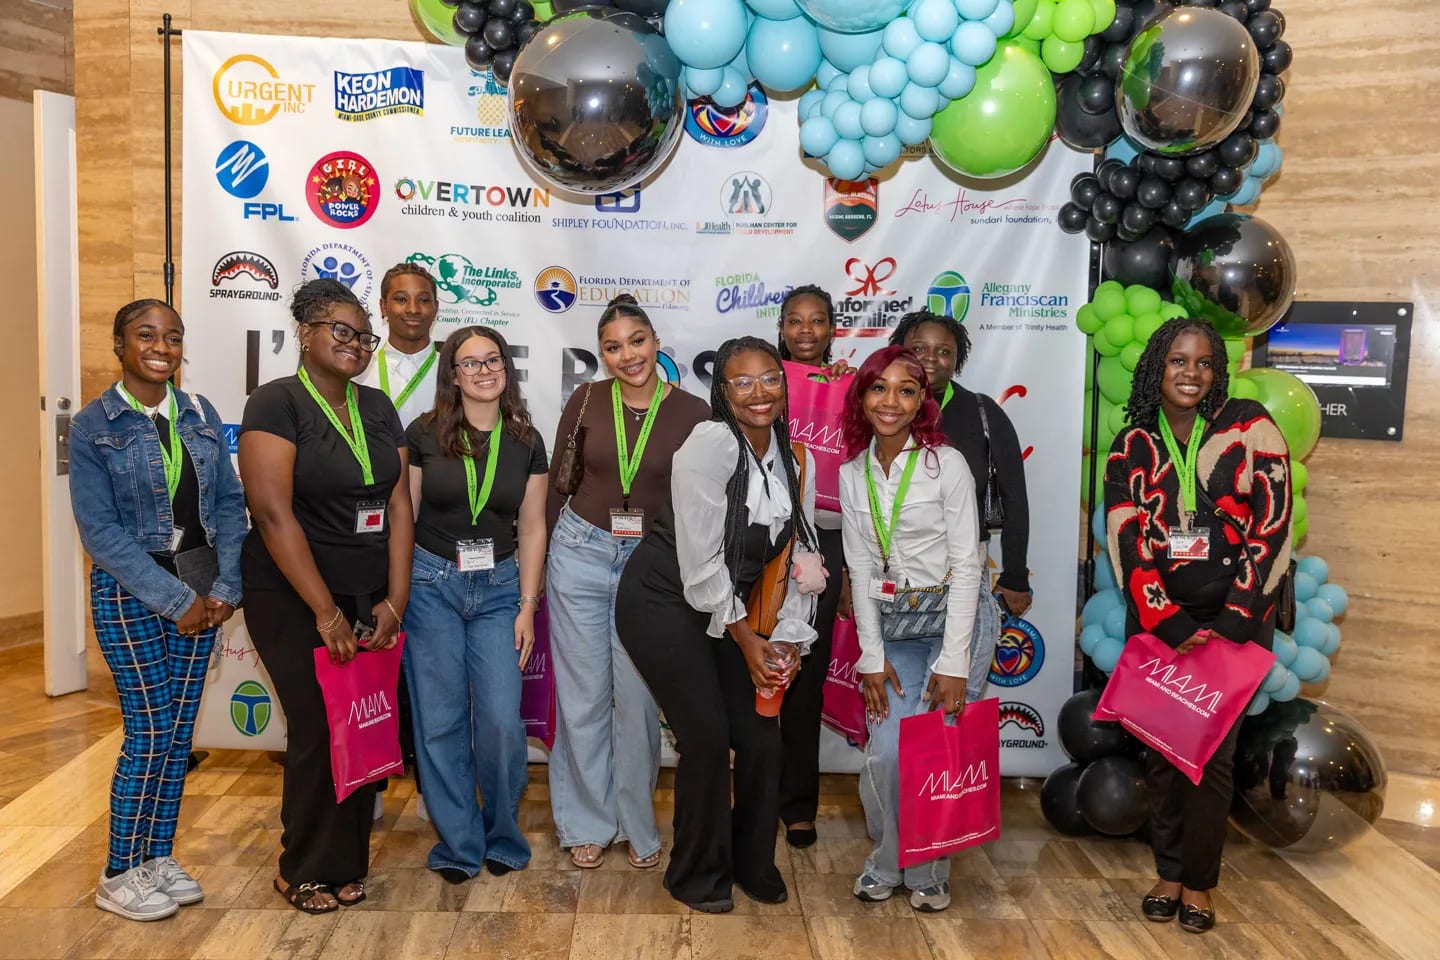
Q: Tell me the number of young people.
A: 10